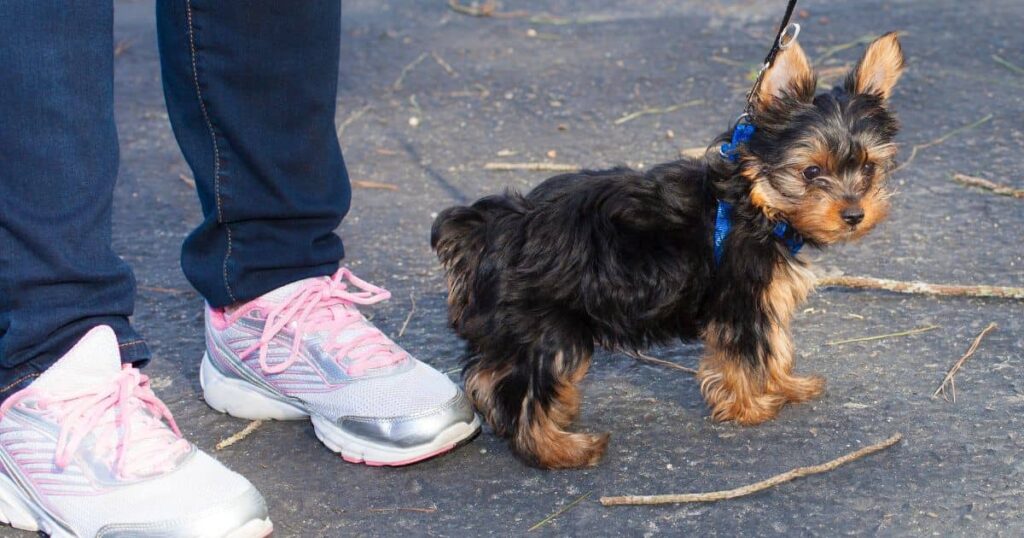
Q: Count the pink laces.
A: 2